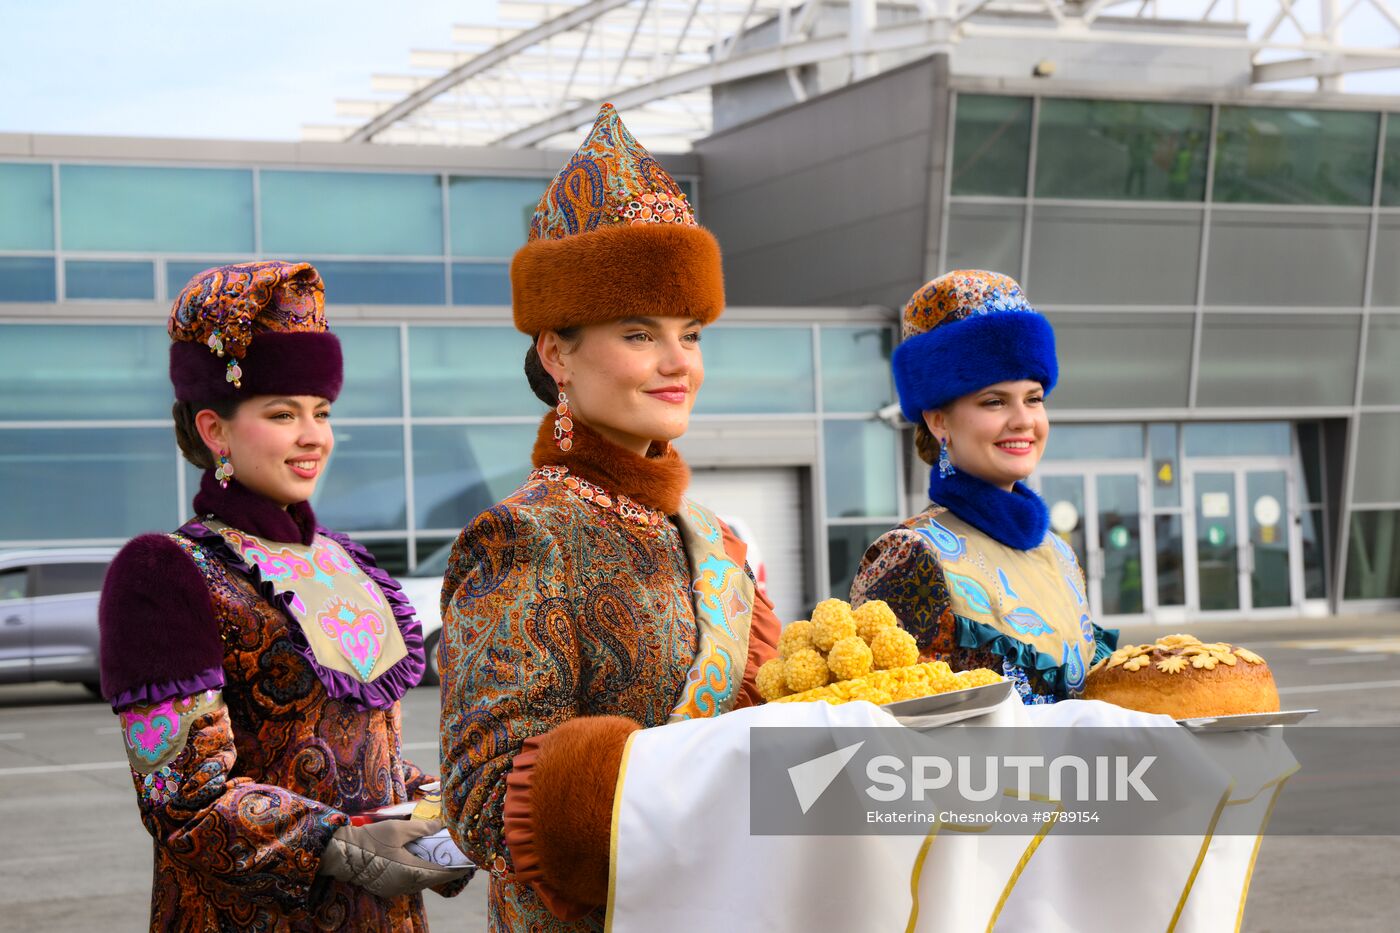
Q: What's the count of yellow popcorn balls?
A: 7